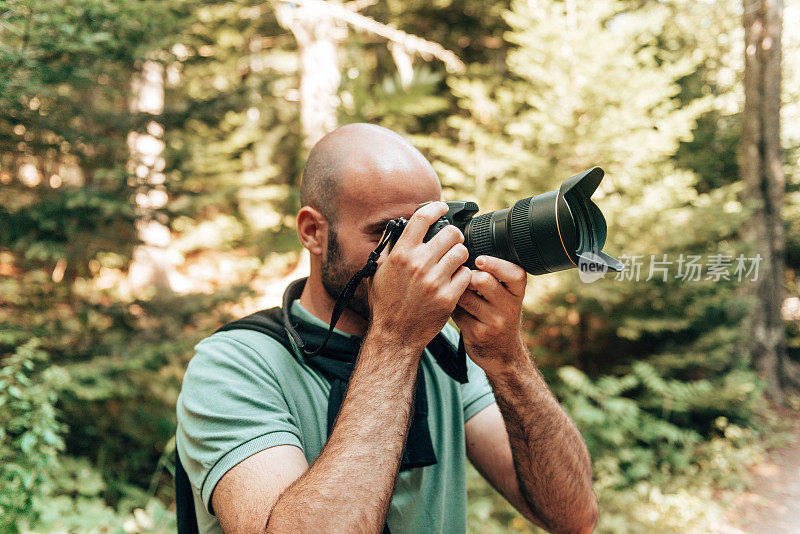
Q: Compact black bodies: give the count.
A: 1